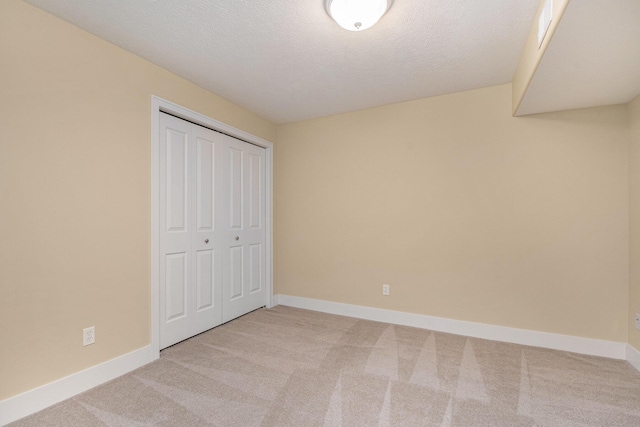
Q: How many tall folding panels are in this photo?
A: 4